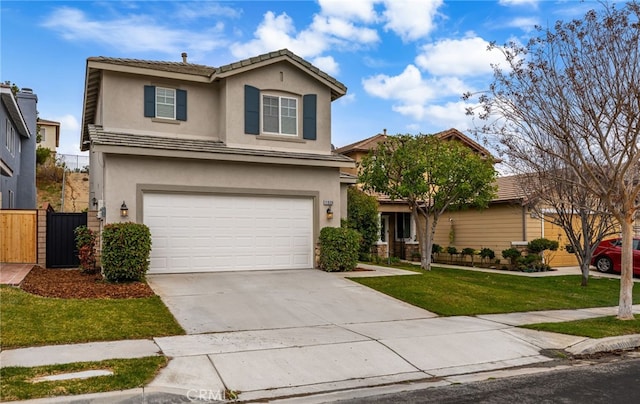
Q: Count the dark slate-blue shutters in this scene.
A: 4